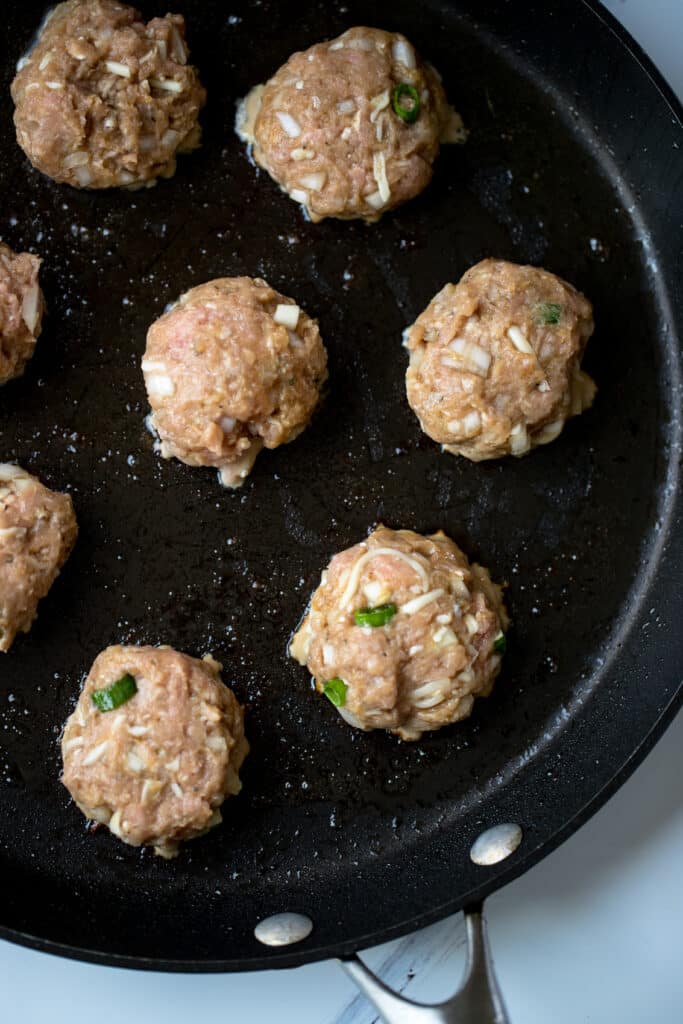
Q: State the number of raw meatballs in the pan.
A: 8